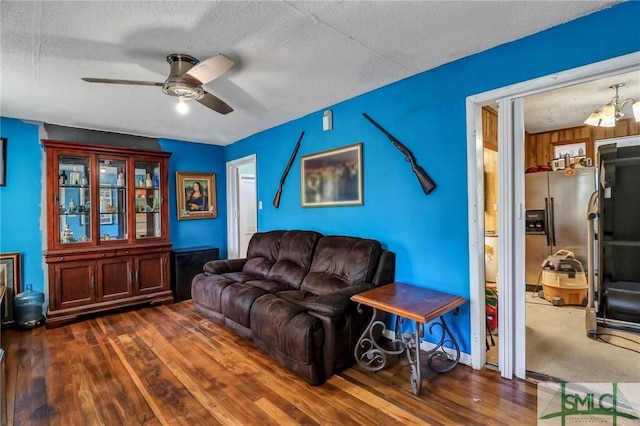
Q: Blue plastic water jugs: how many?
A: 1